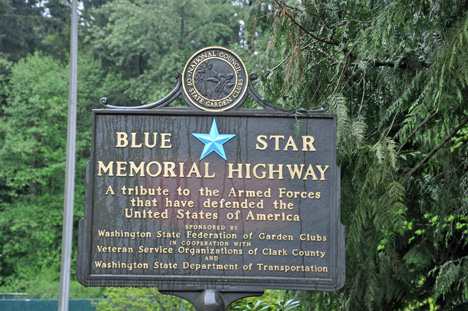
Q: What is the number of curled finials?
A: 4